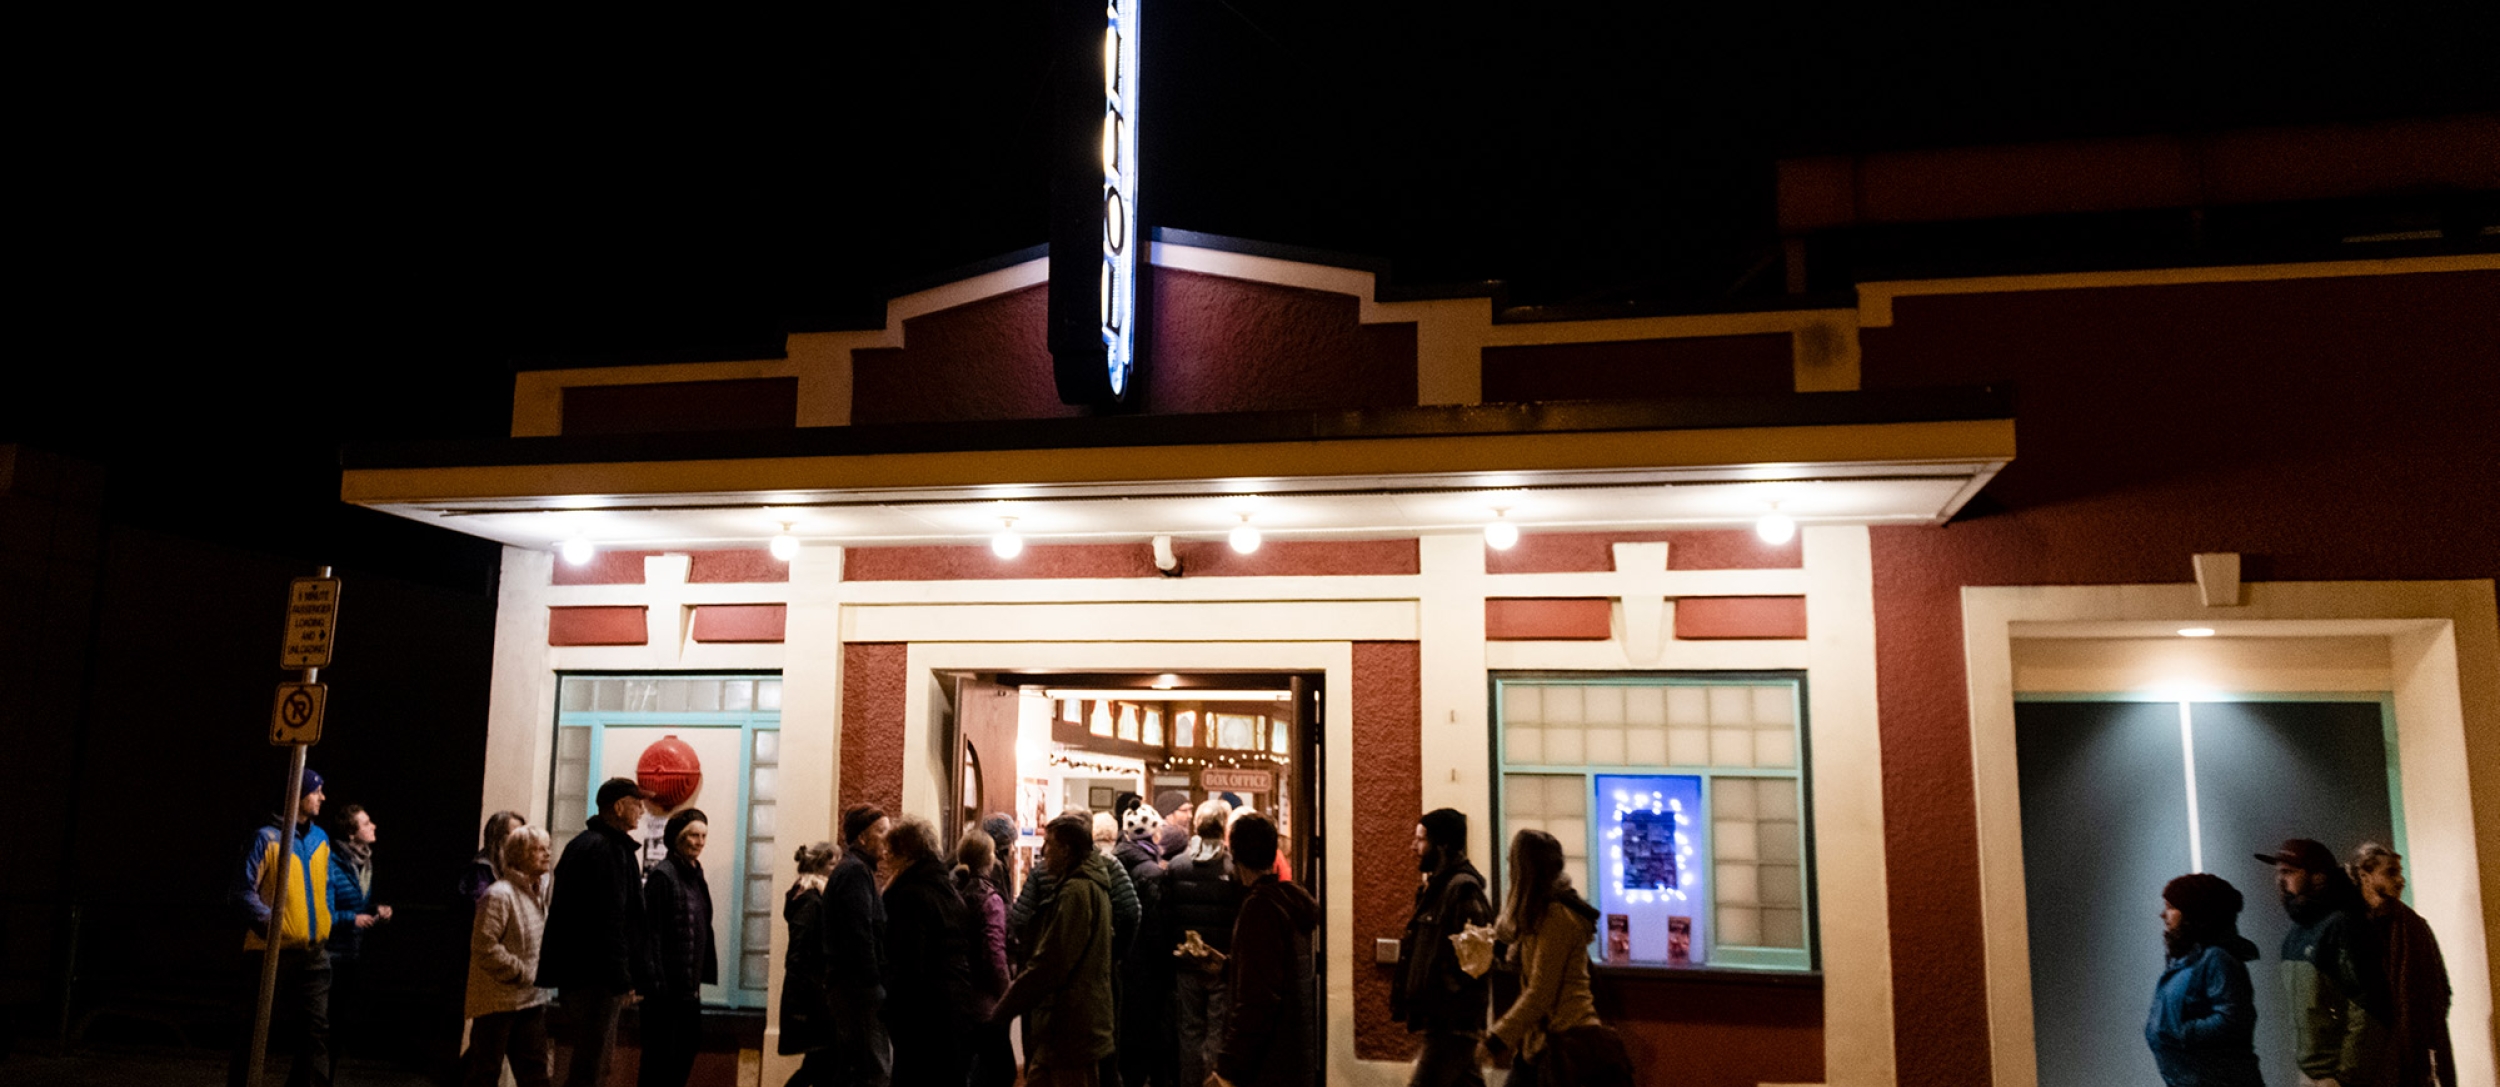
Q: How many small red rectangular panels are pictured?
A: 4